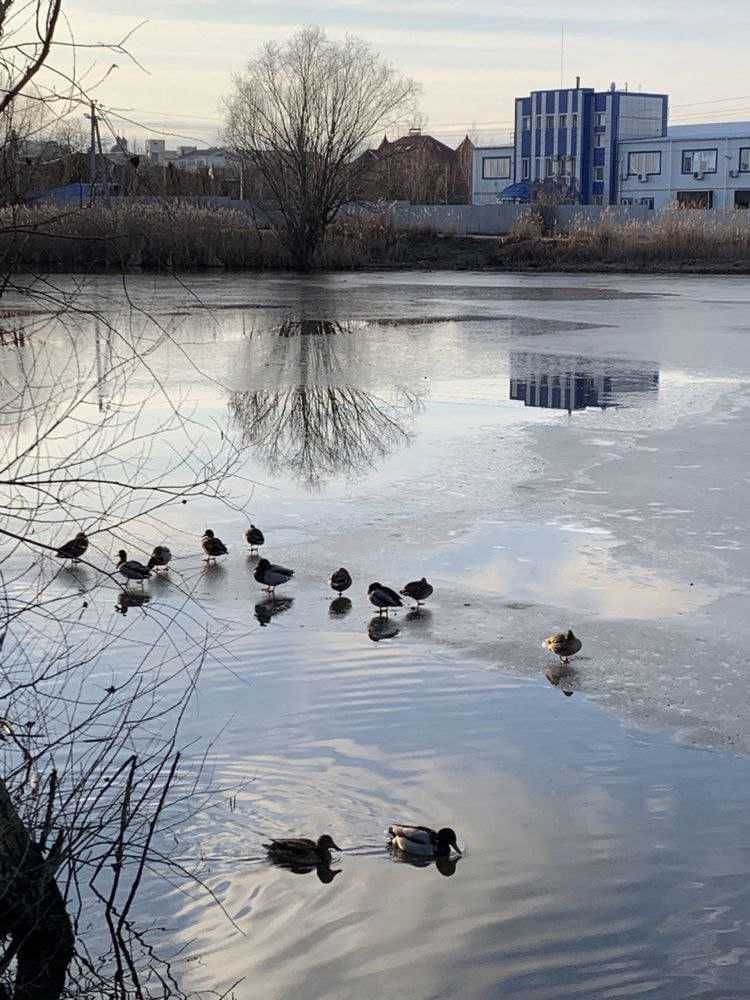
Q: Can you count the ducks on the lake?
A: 12